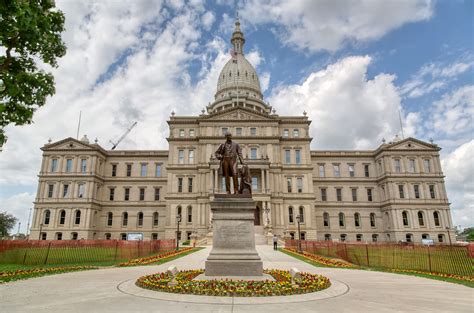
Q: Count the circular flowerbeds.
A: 1